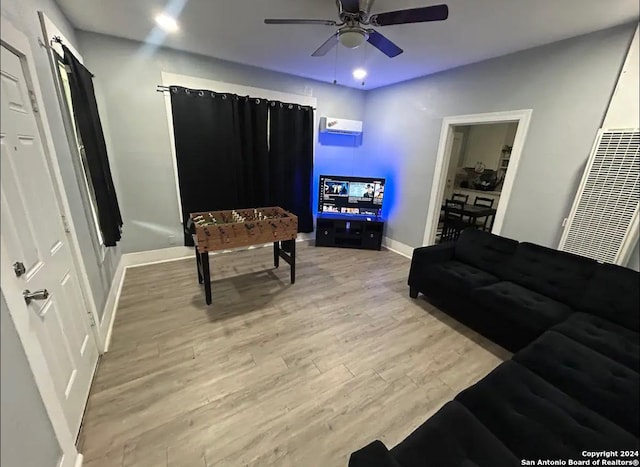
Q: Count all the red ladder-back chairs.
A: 0